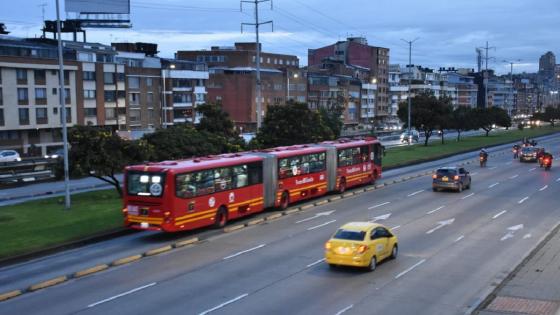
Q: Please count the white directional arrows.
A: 4